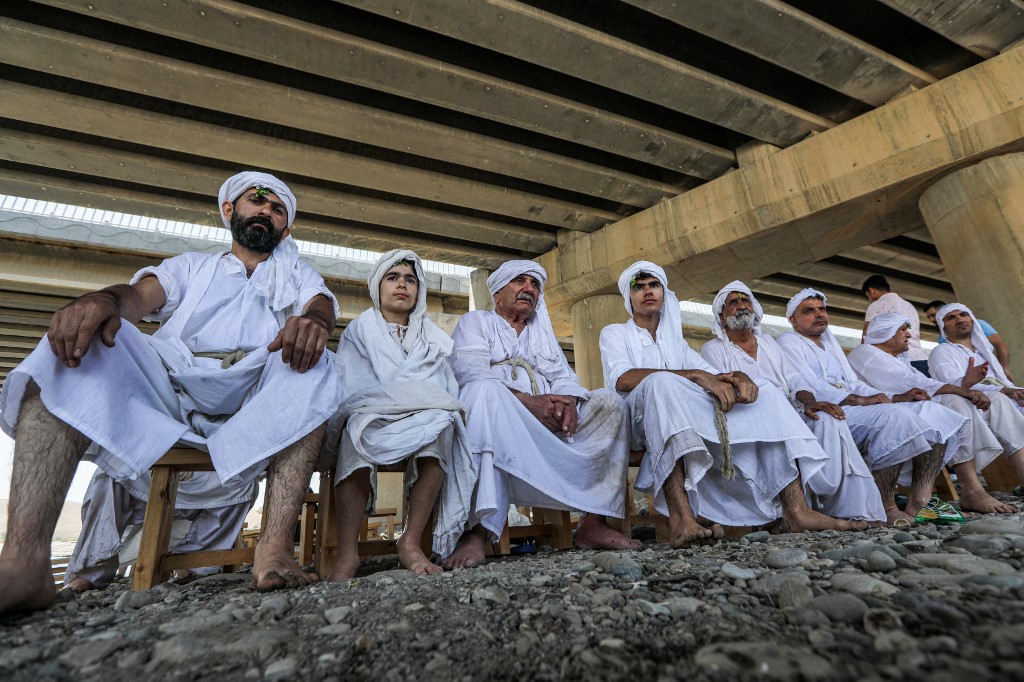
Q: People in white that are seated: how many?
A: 8